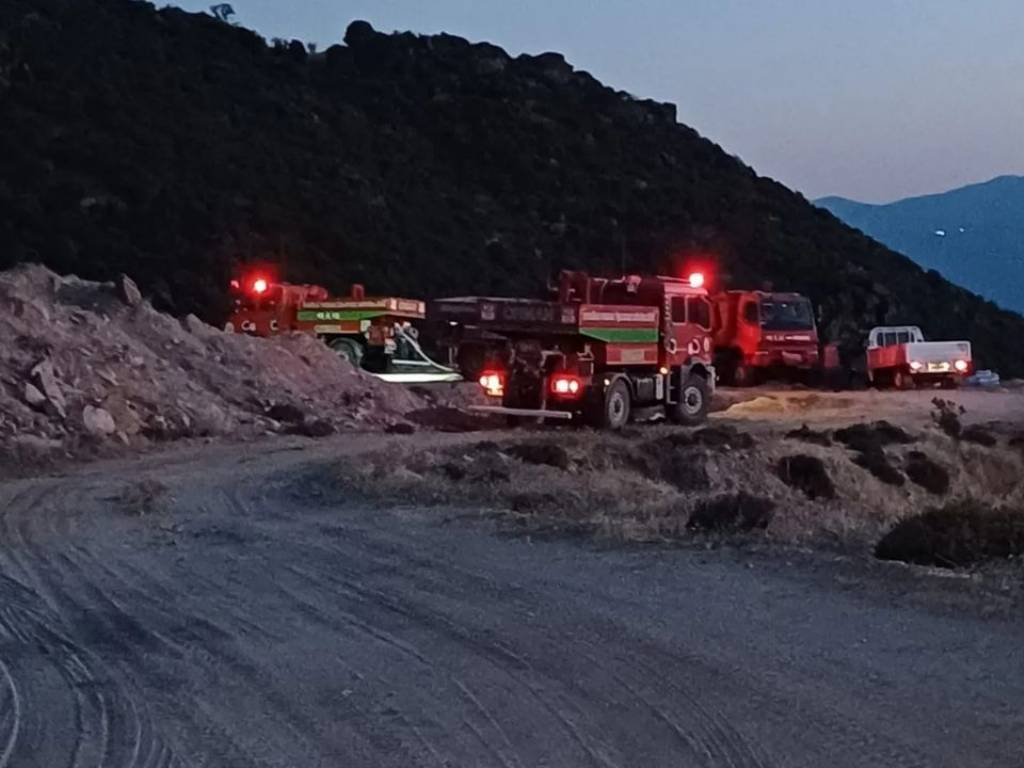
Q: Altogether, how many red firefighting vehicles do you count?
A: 3